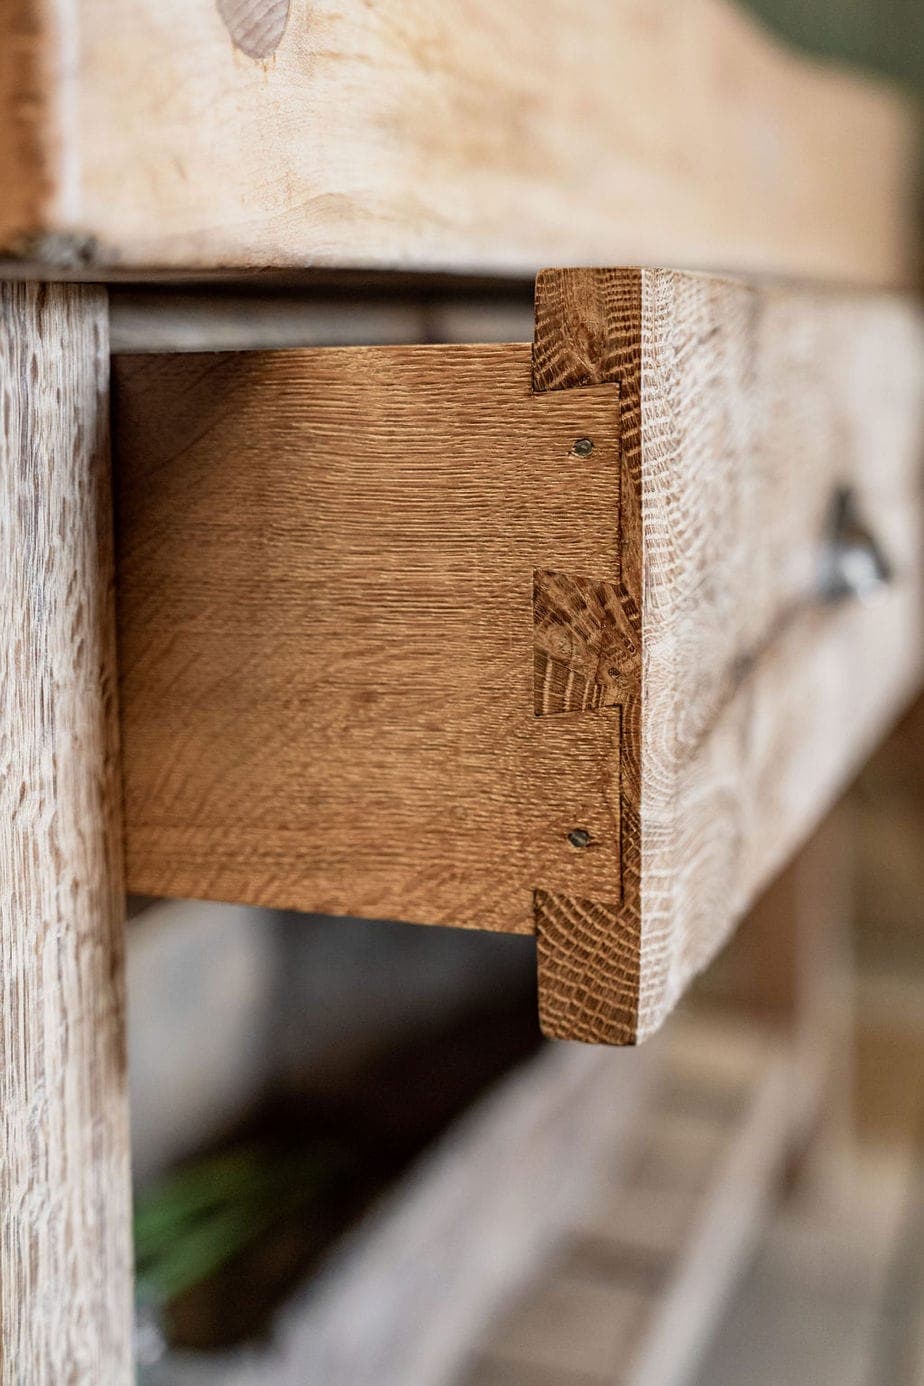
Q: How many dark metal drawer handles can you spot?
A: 1